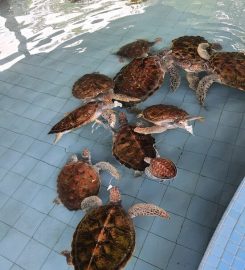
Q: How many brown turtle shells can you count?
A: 11